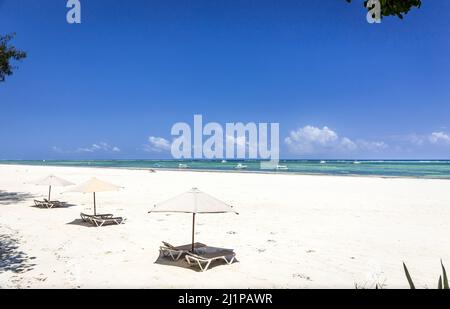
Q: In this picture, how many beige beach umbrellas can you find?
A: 3